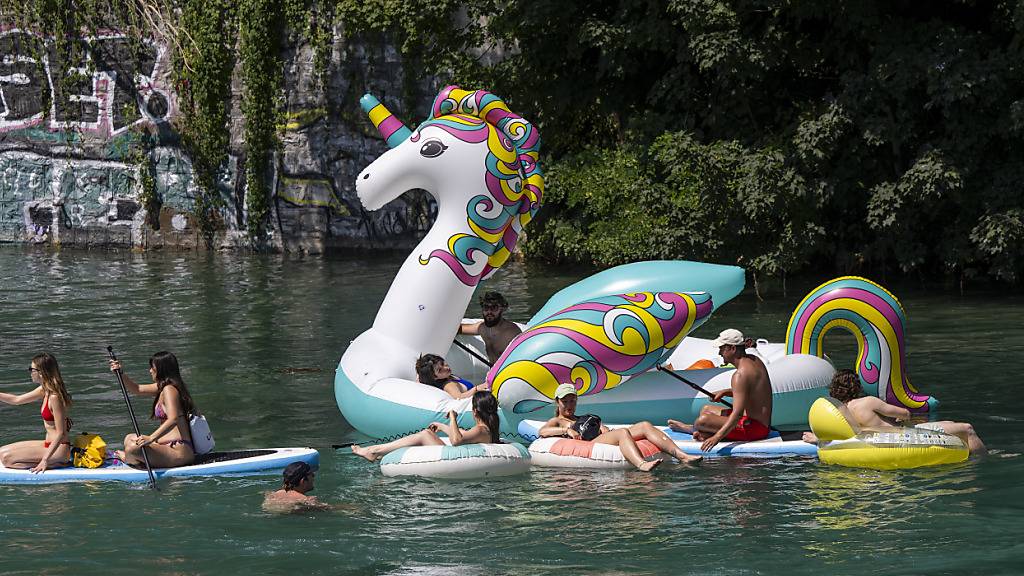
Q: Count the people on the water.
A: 9